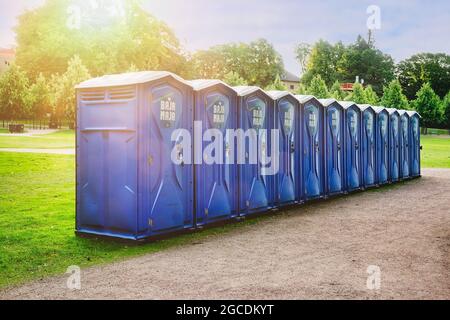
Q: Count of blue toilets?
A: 12